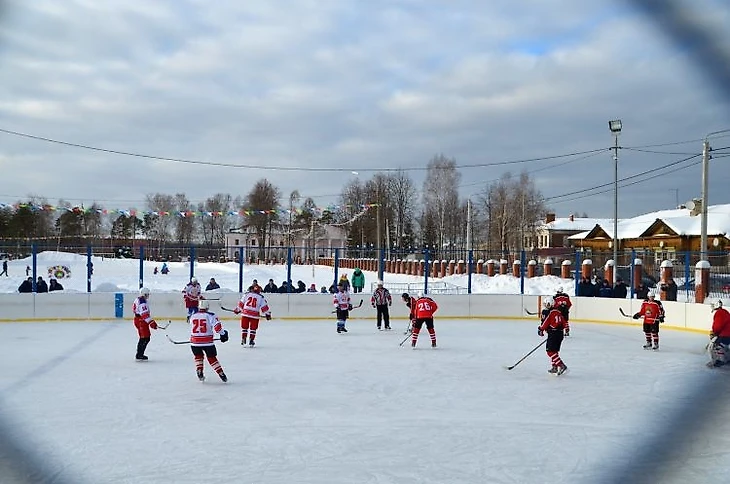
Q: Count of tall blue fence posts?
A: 14